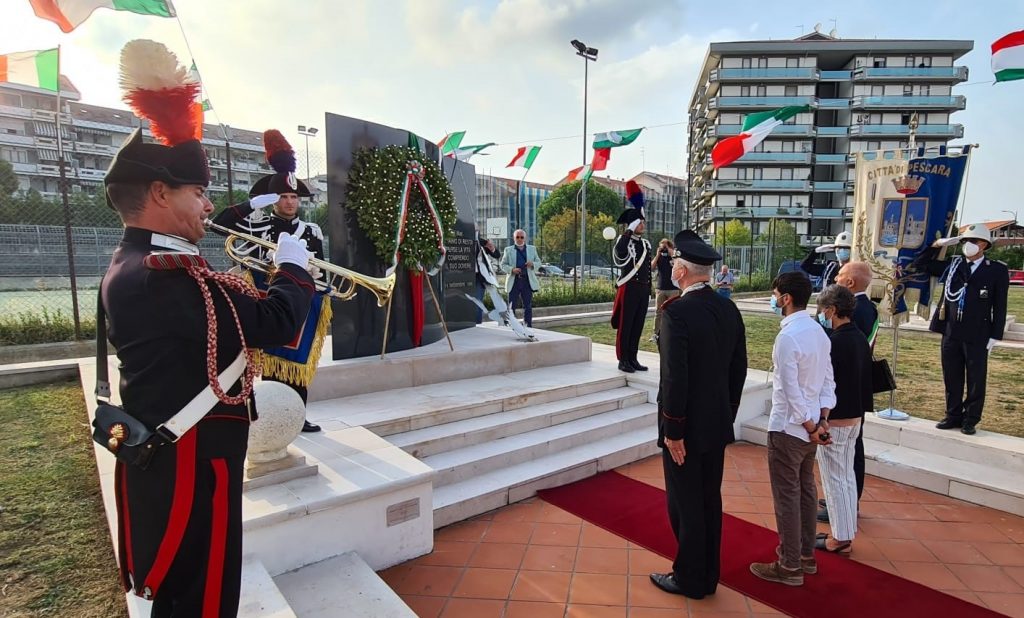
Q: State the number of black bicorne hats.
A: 3